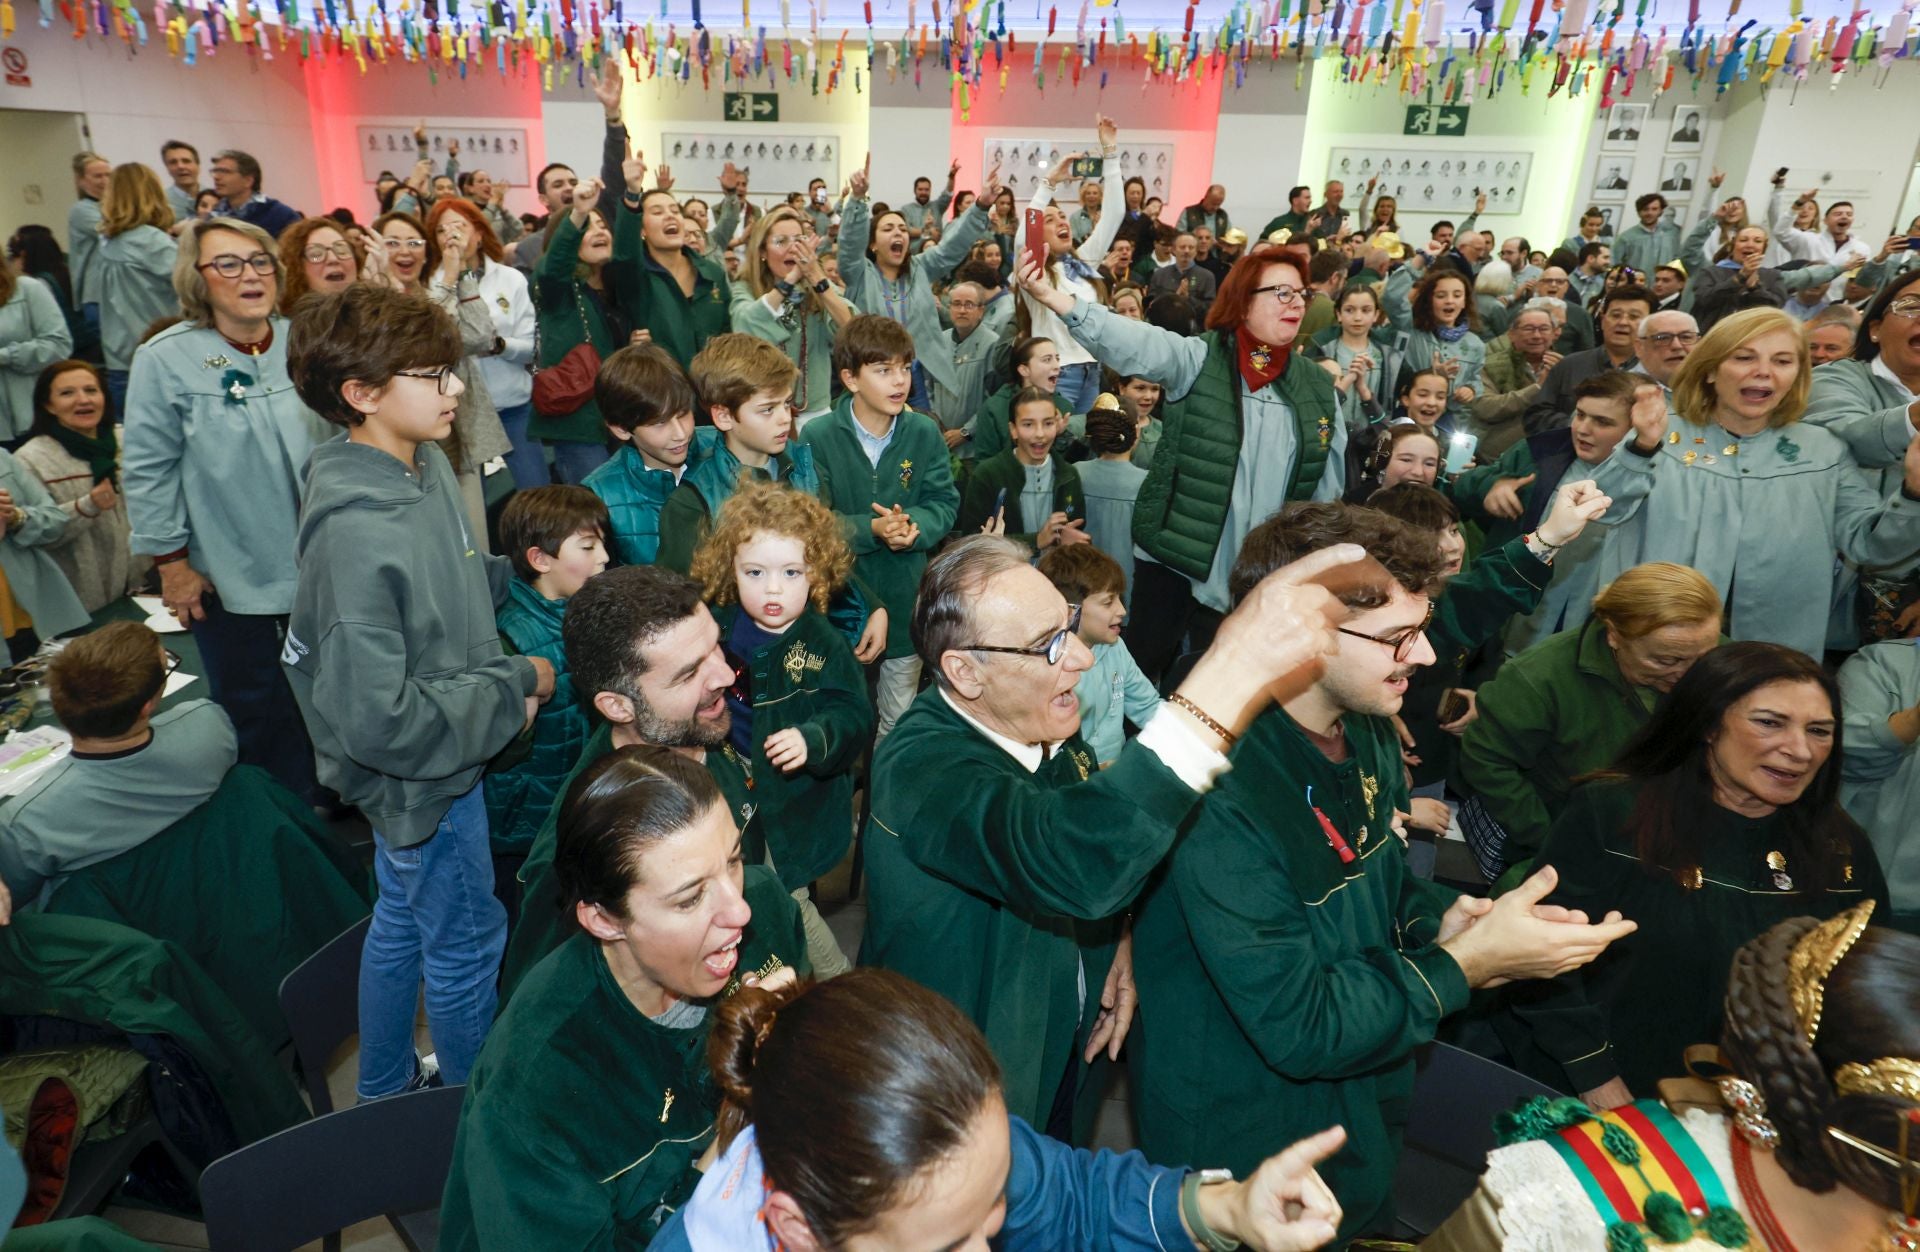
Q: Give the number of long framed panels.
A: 4